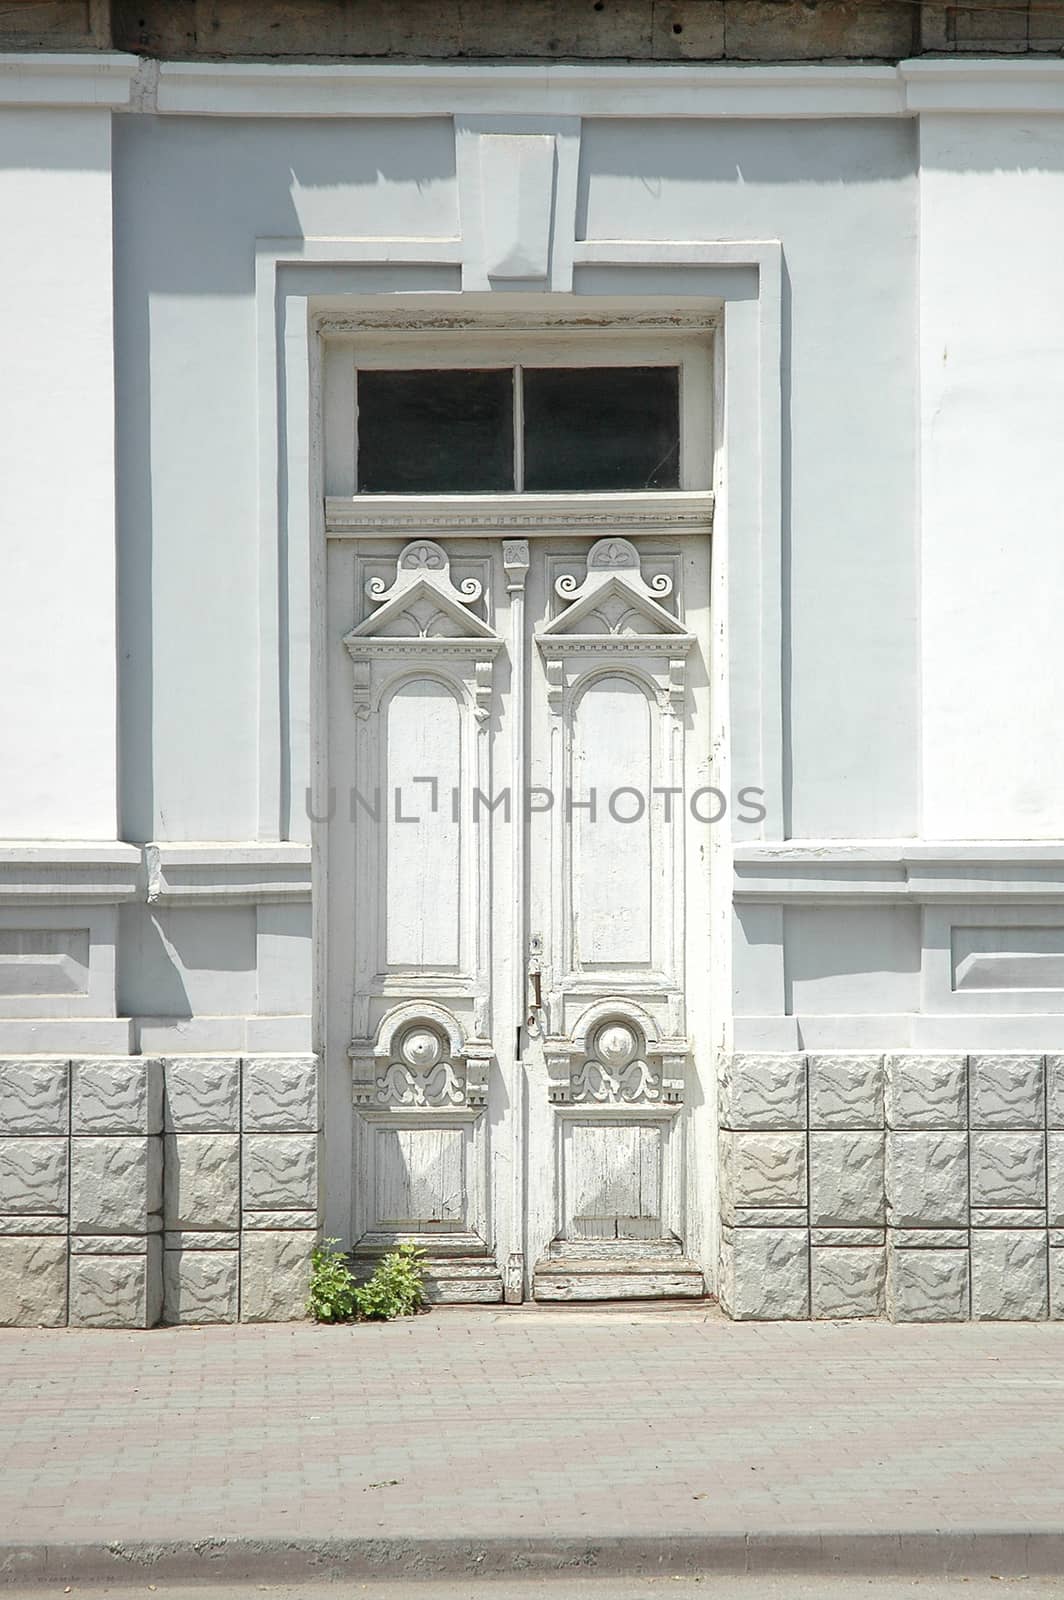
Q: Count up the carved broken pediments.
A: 2